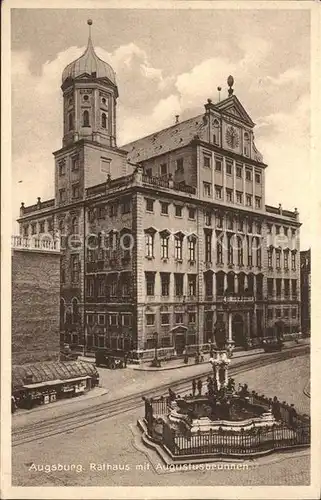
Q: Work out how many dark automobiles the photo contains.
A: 2